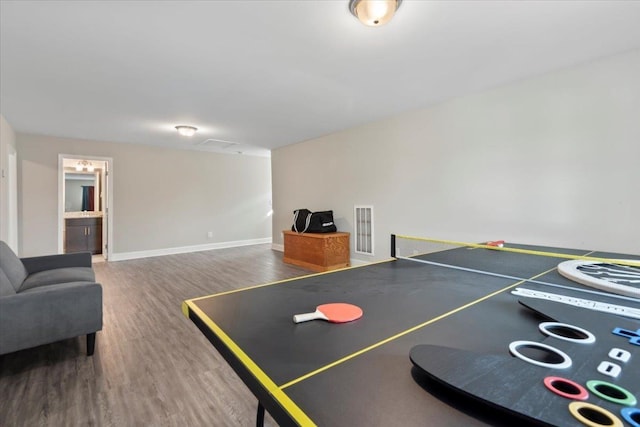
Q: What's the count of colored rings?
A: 4